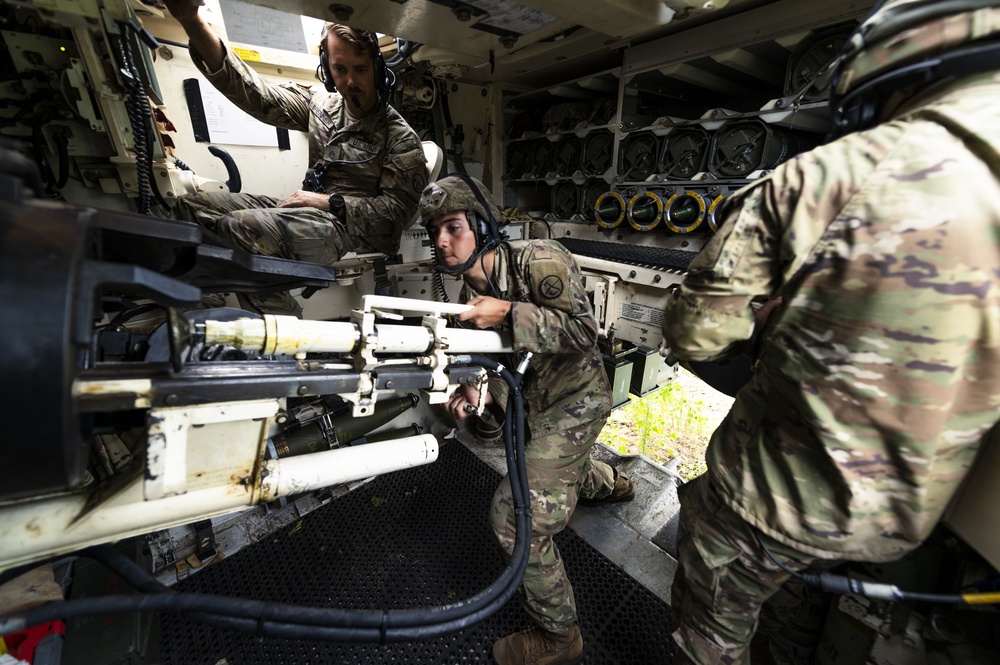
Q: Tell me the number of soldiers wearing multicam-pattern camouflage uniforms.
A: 3